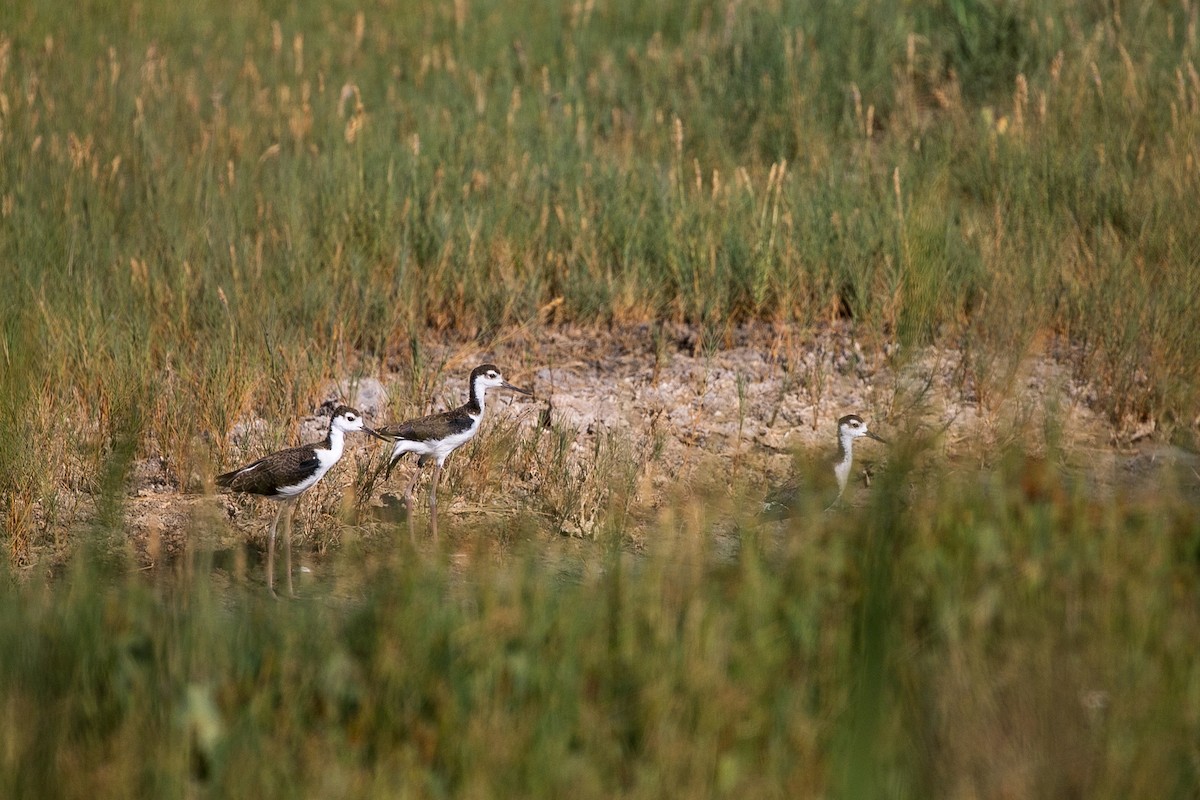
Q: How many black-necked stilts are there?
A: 3